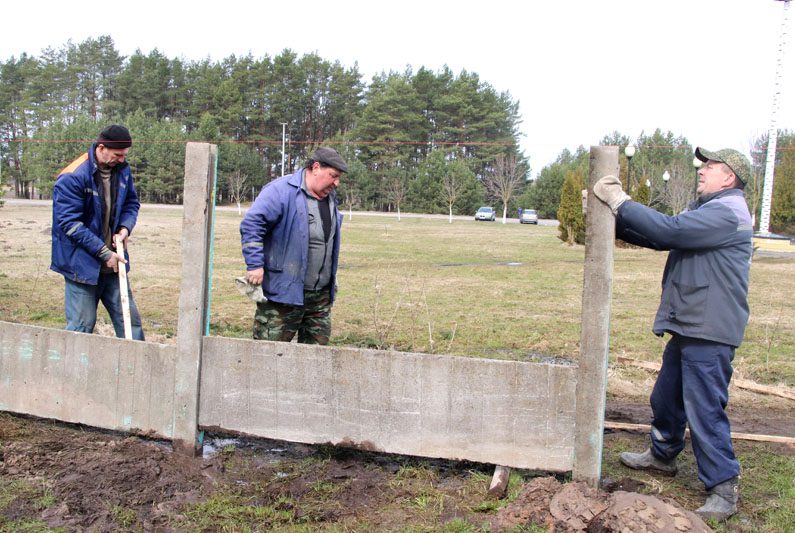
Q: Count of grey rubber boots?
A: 2